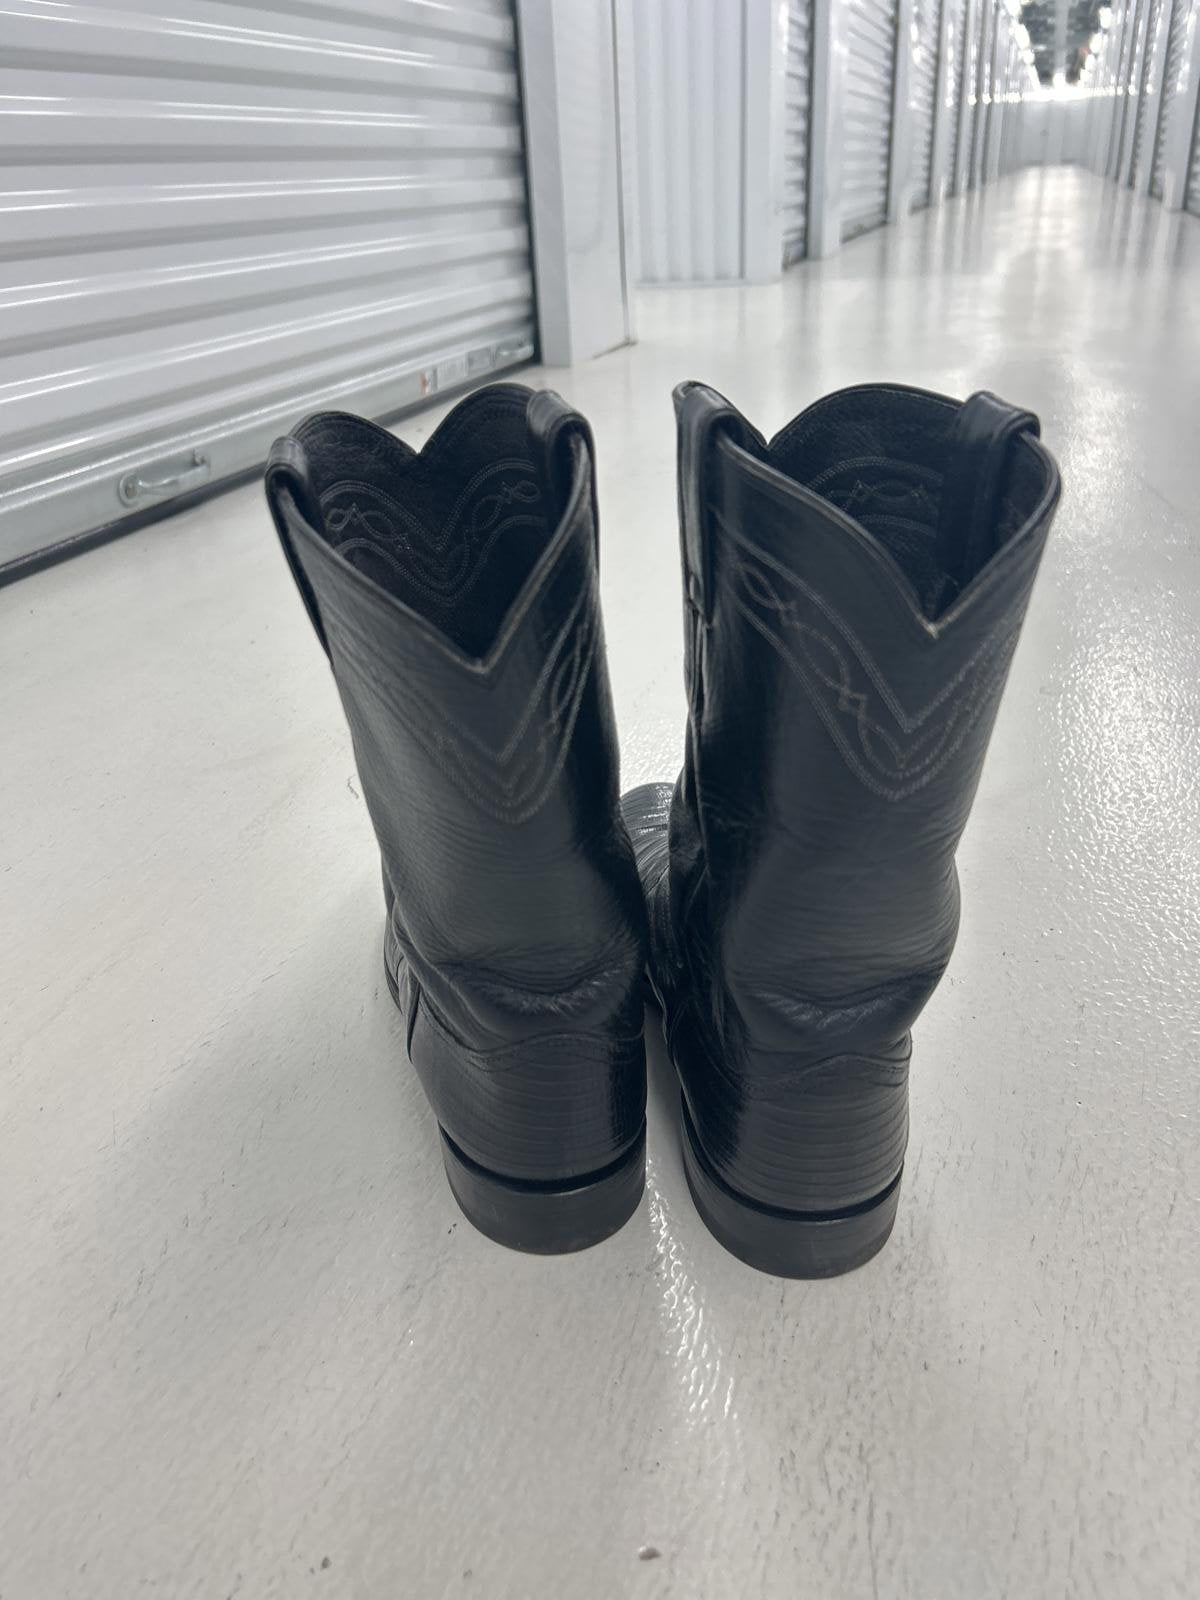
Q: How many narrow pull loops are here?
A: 4